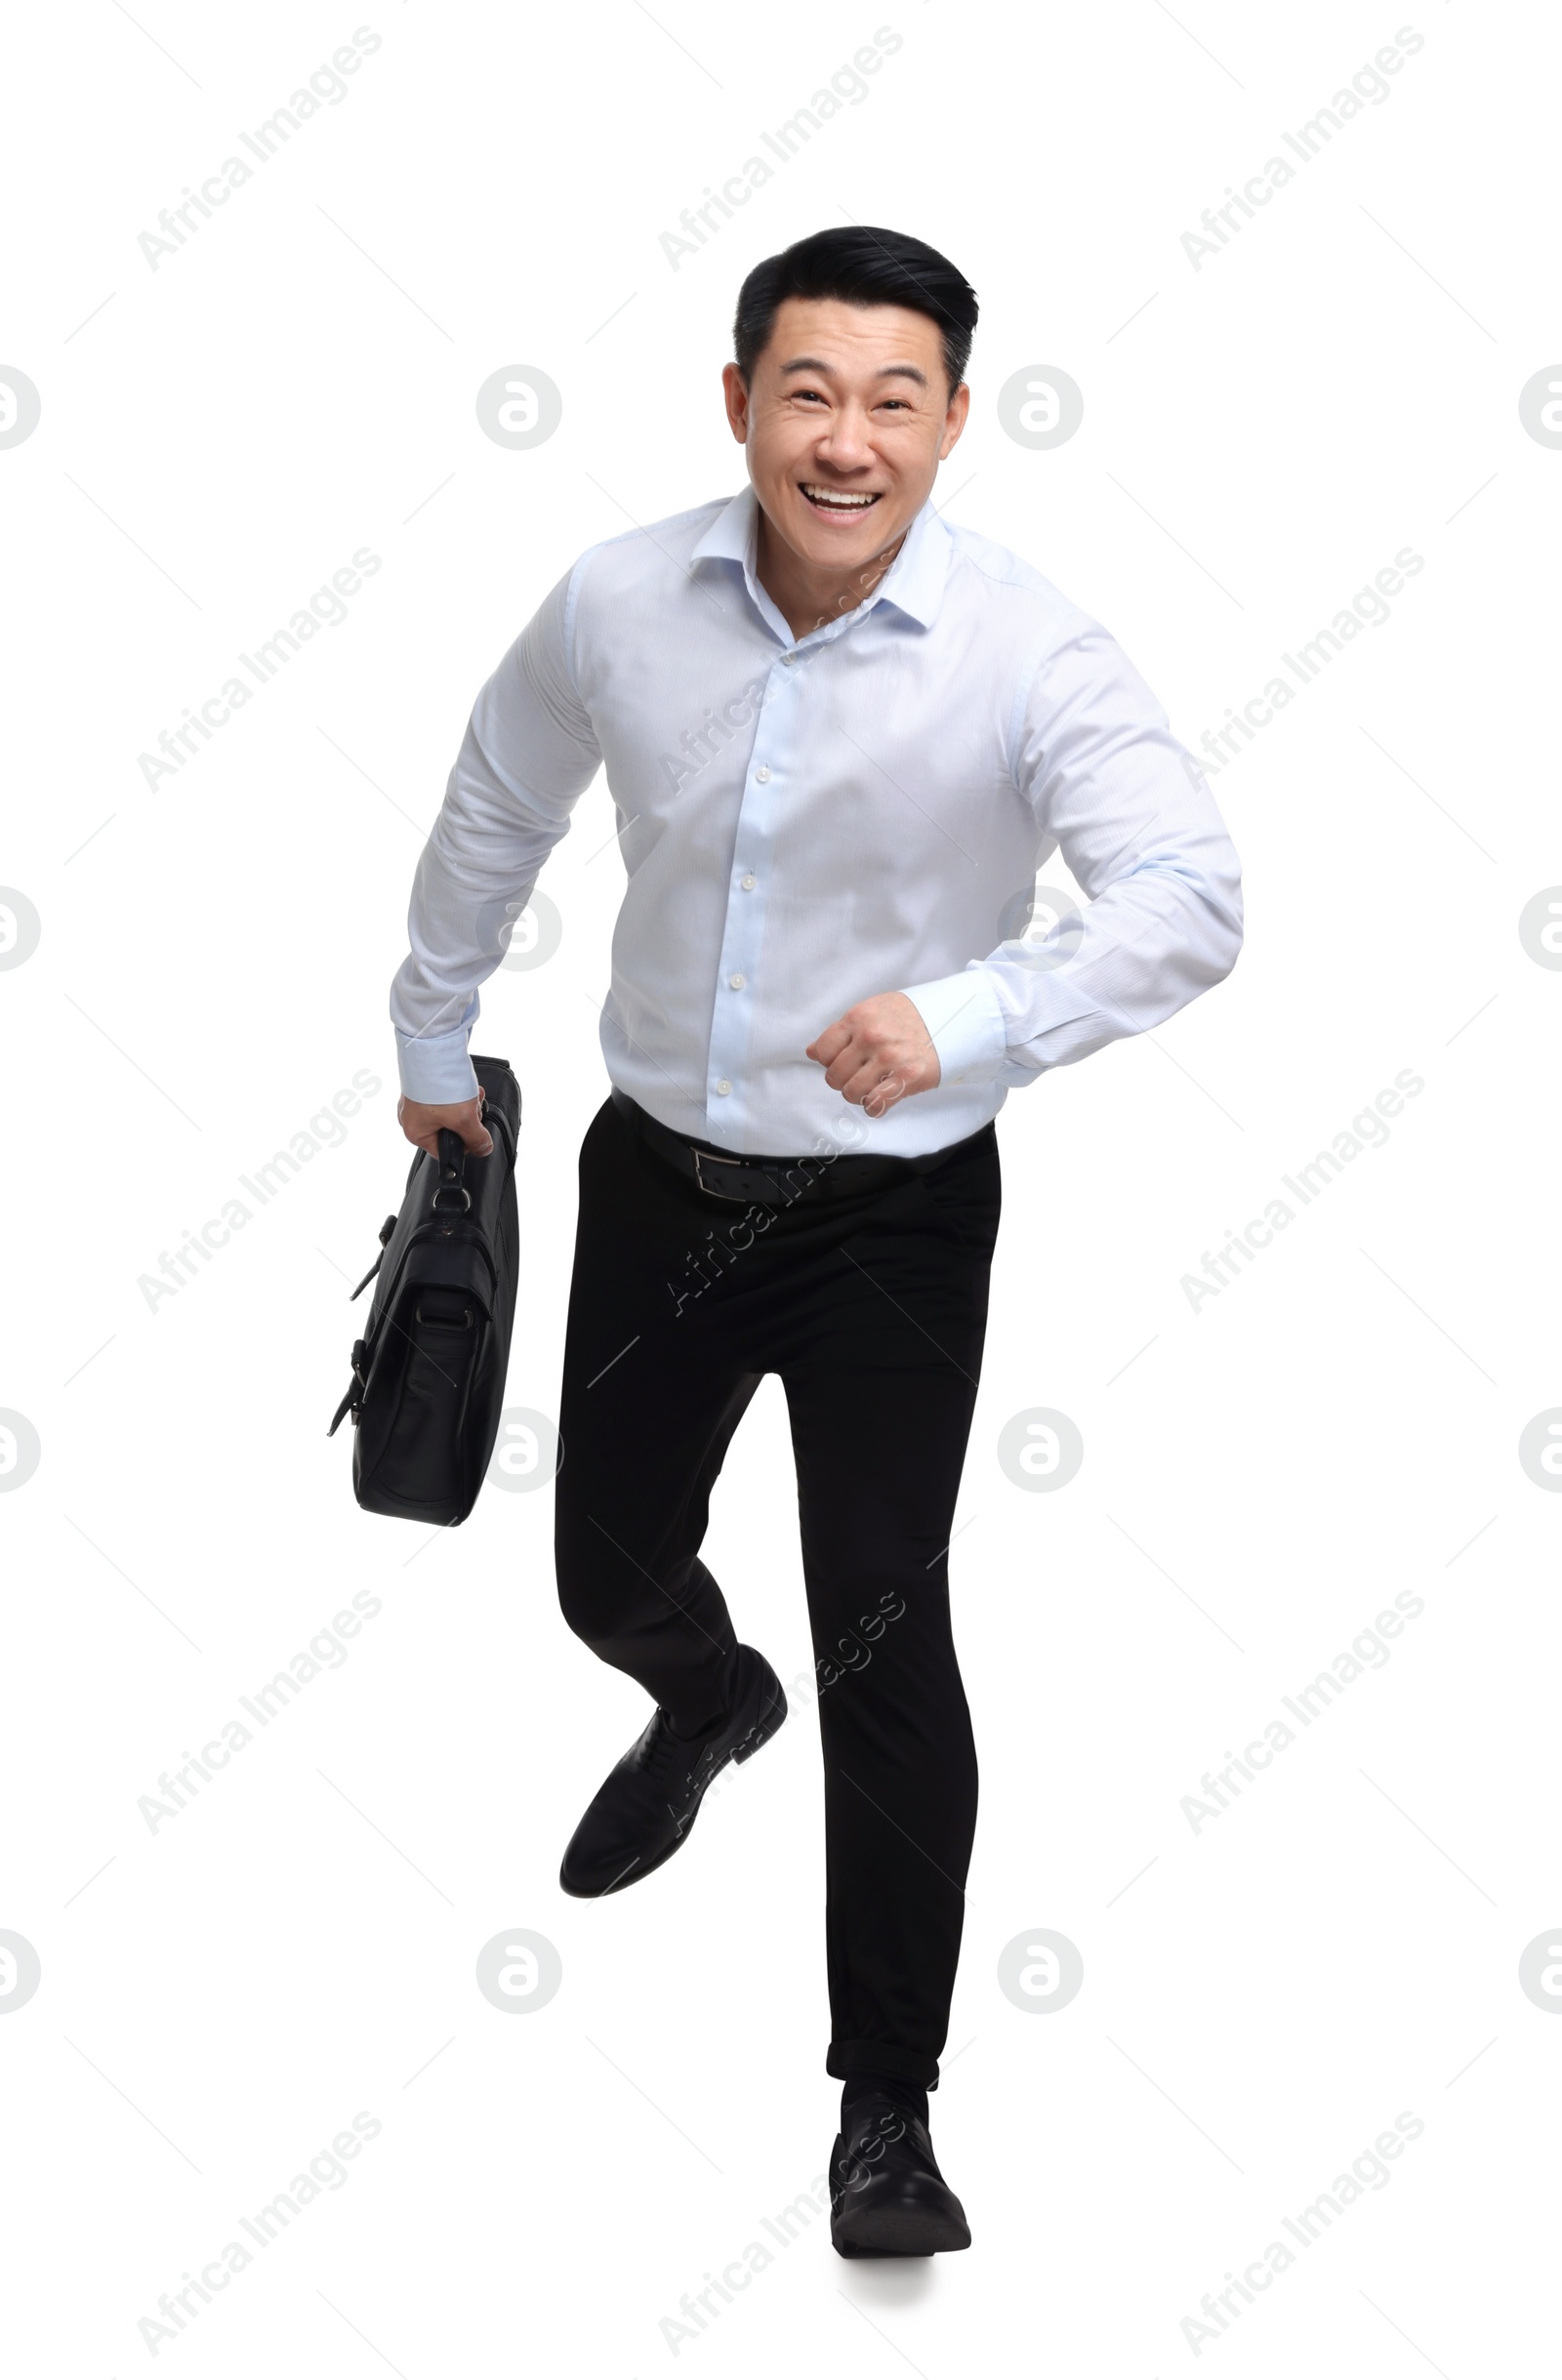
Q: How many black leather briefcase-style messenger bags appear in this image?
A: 1